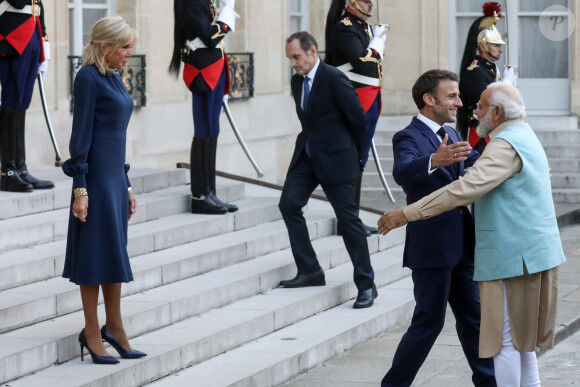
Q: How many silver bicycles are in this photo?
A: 0